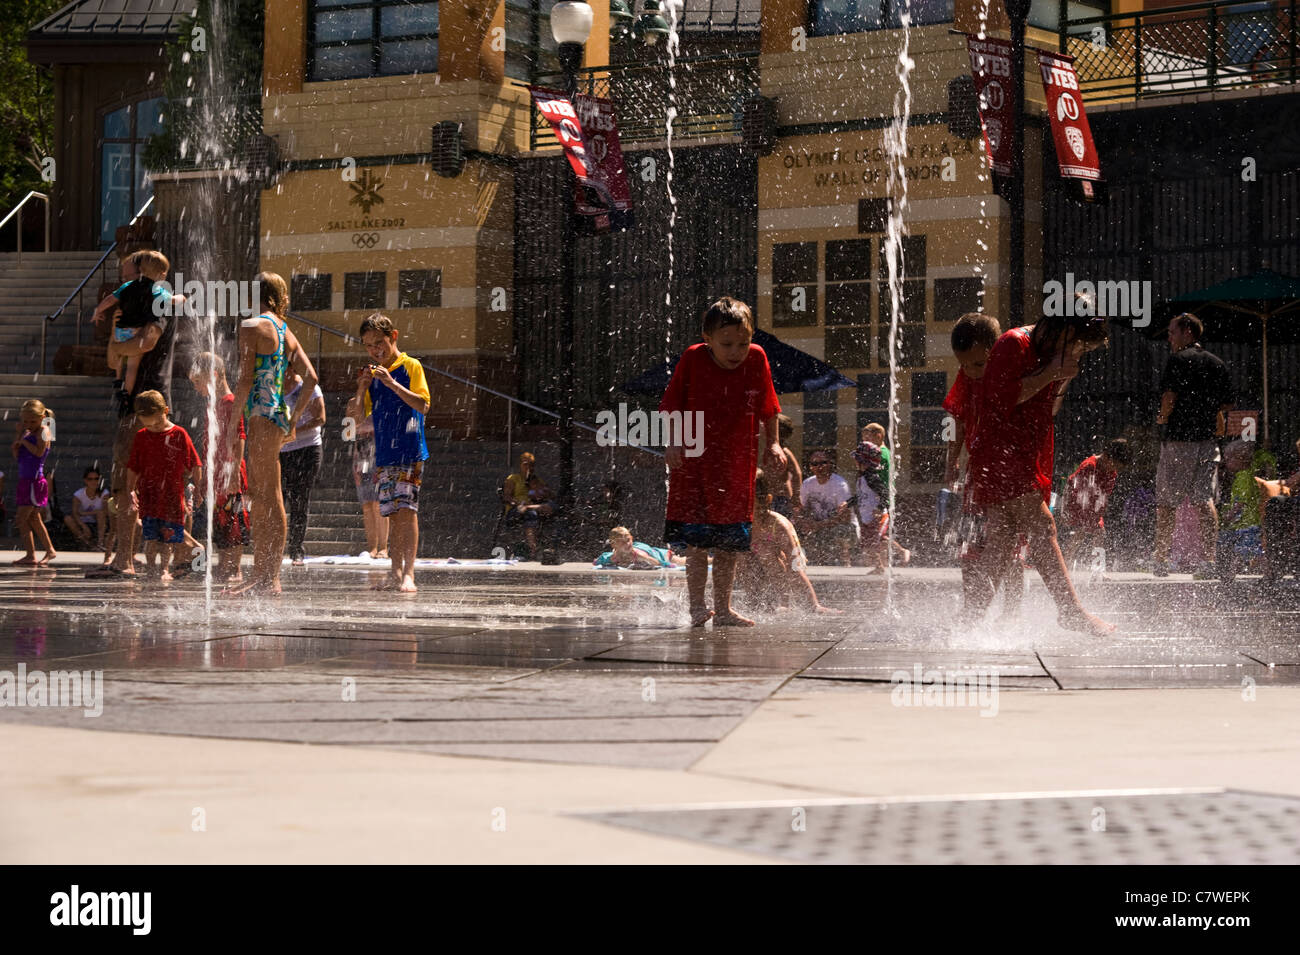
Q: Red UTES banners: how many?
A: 4